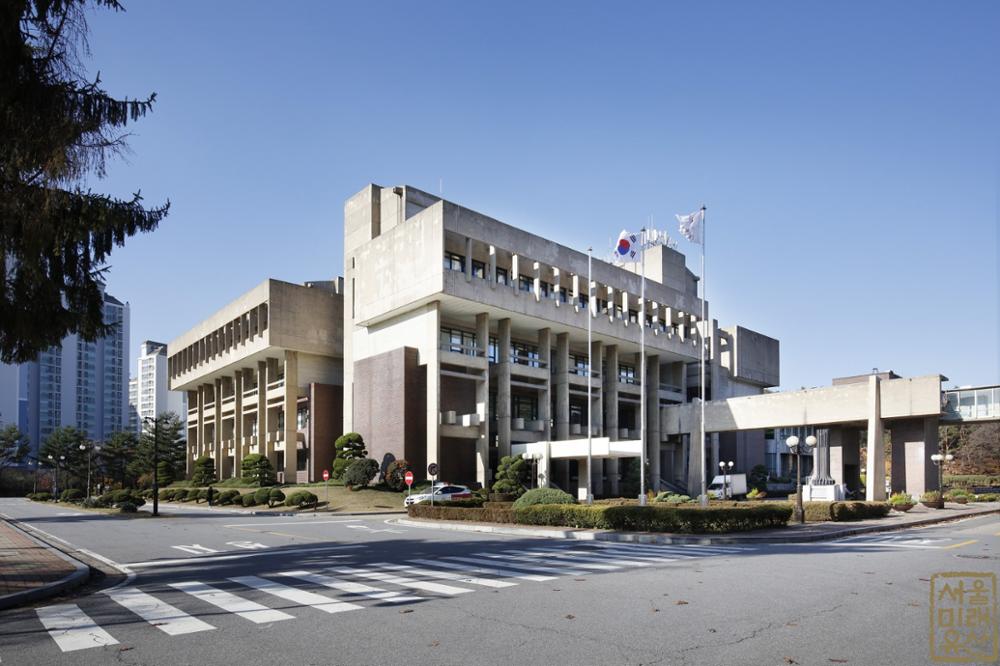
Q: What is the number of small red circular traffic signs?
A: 2